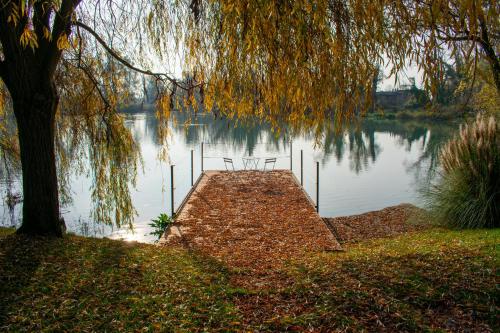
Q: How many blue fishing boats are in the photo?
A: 0